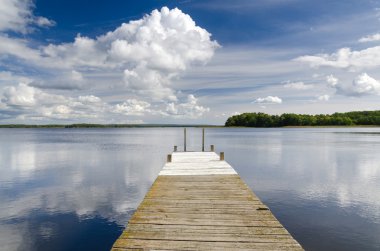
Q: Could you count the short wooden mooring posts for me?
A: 4